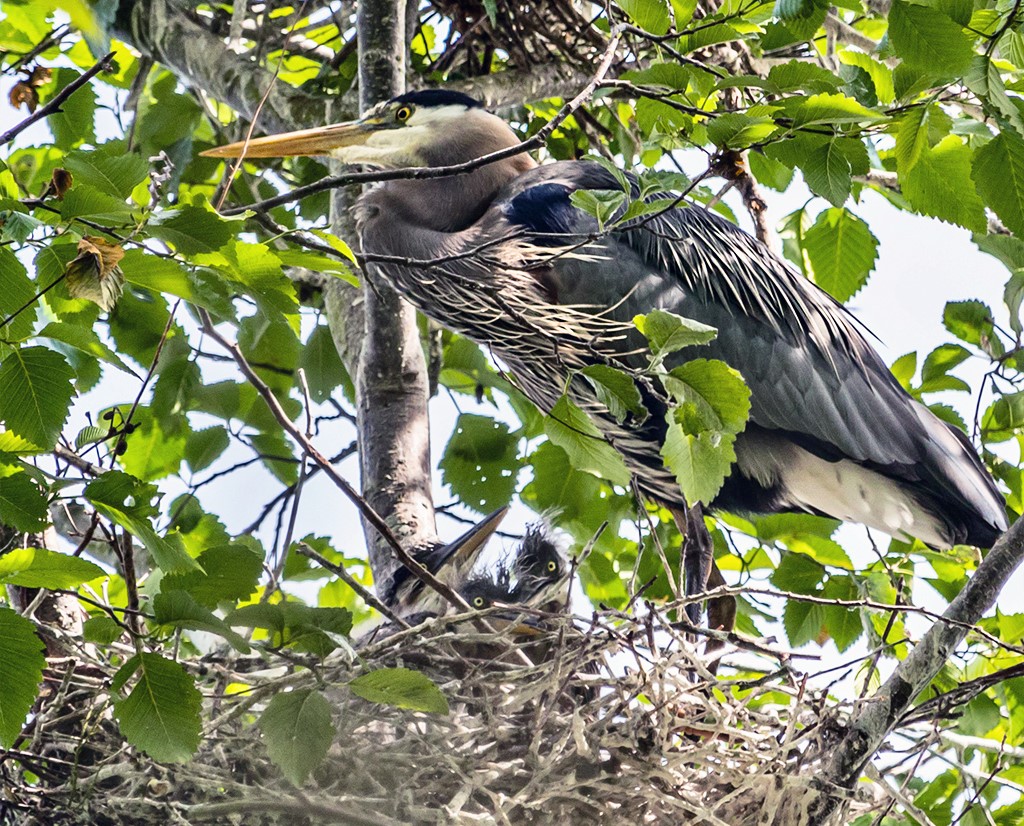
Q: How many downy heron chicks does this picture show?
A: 3